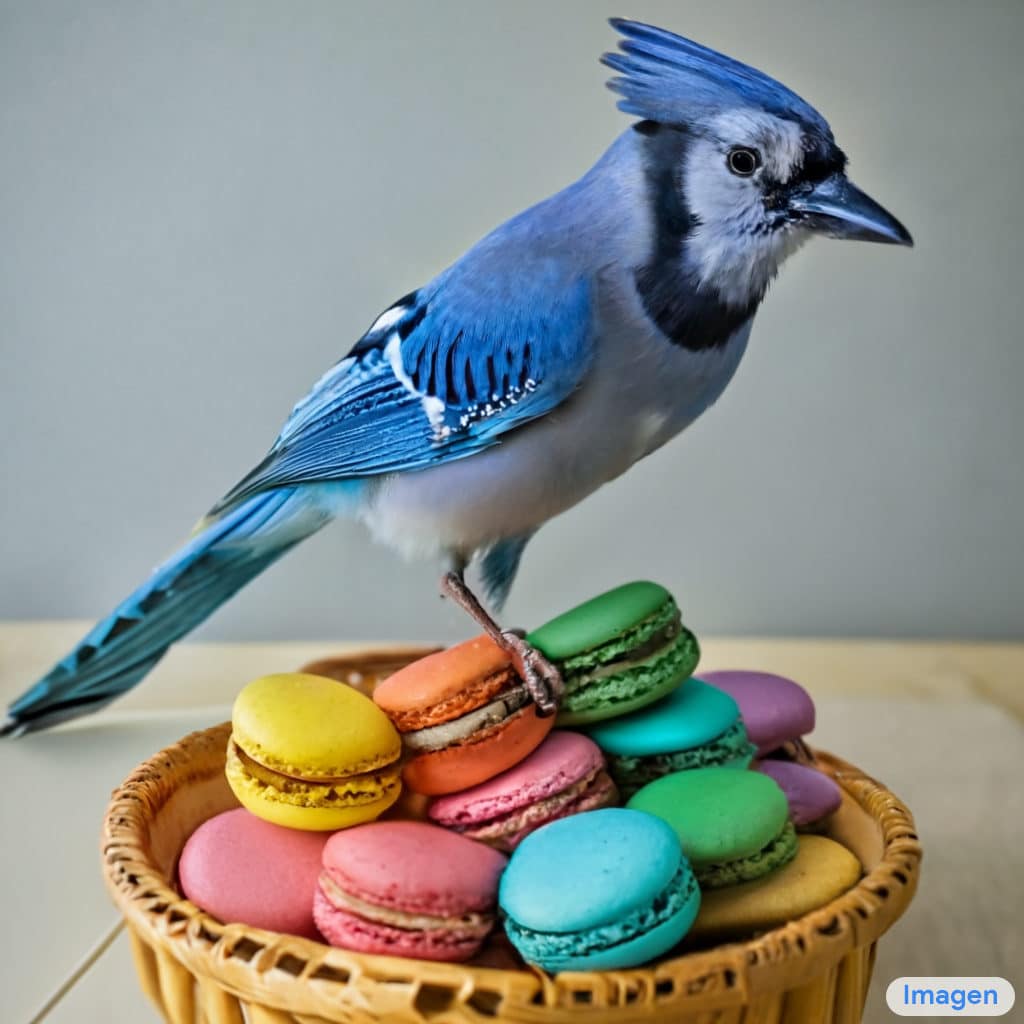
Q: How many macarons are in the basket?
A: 12